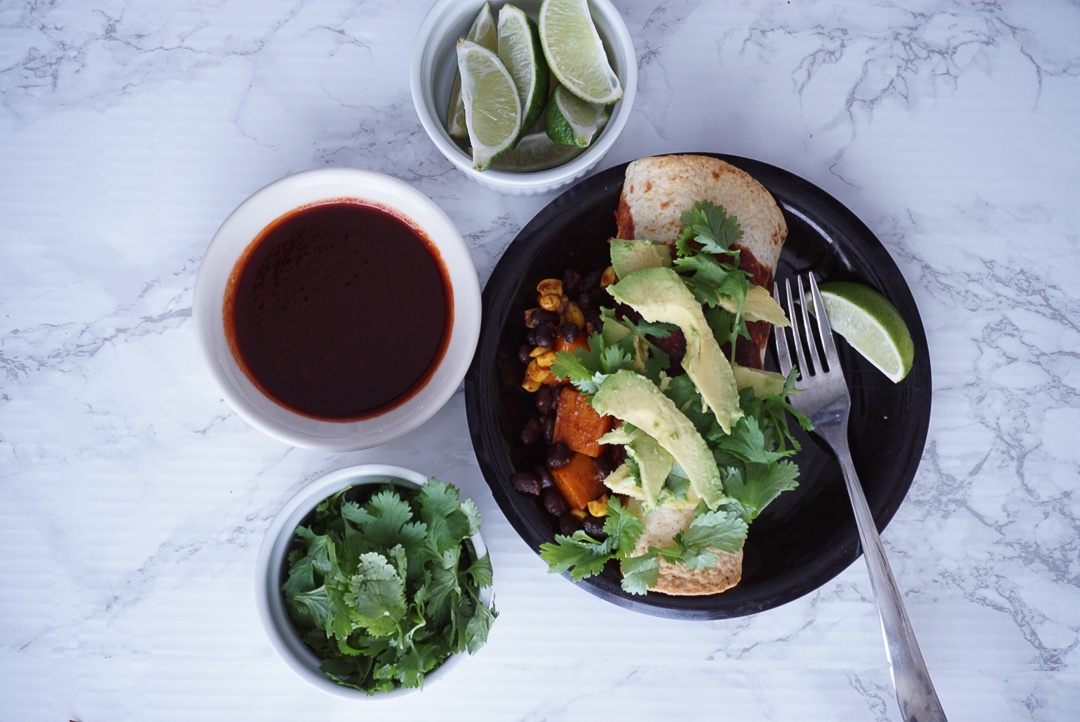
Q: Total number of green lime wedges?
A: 7